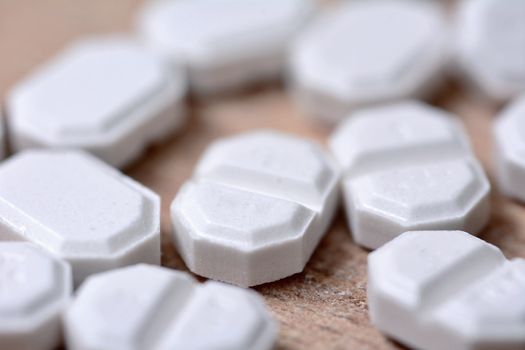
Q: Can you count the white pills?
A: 11